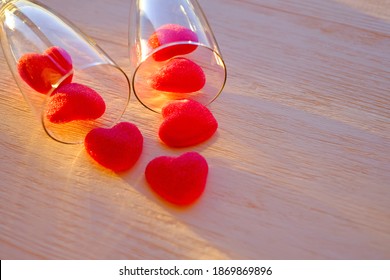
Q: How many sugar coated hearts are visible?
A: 7